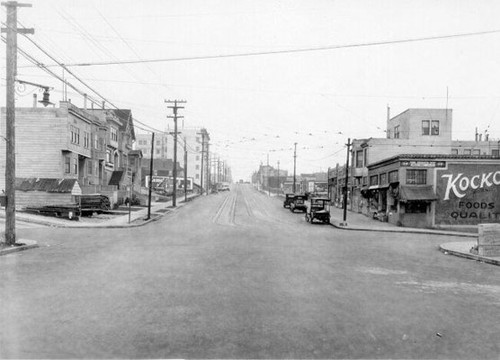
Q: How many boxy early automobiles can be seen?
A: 3